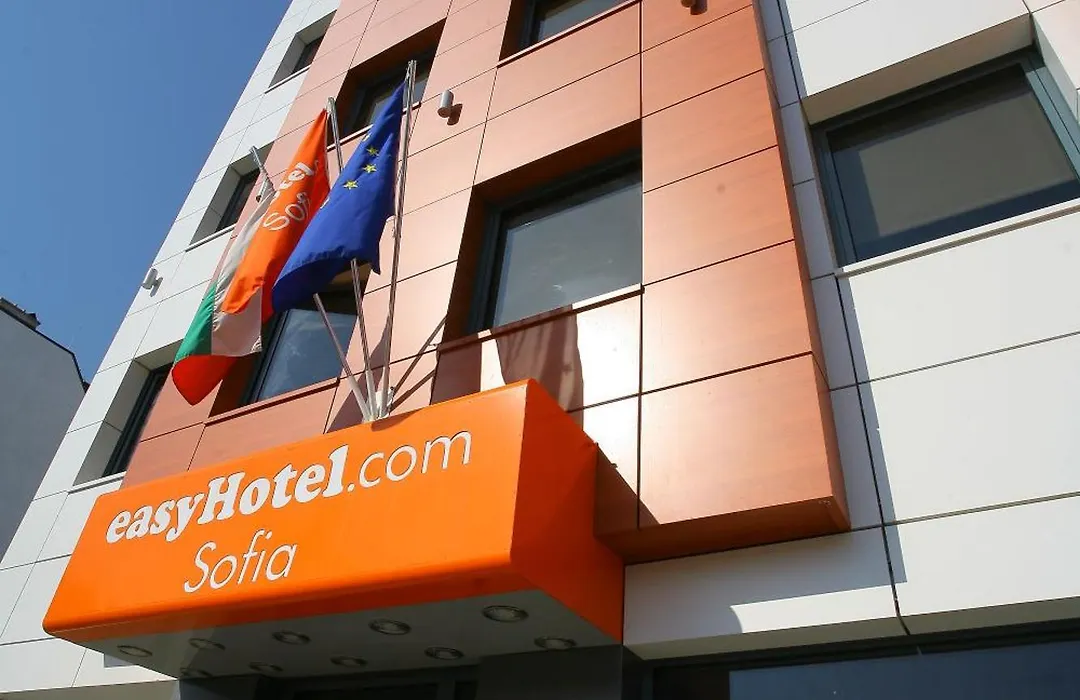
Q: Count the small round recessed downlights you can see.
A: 10